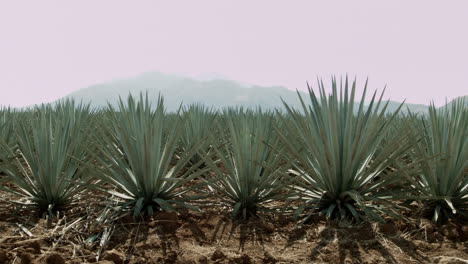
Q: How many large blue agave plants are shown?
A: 5